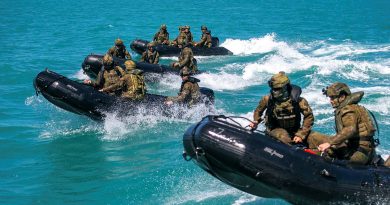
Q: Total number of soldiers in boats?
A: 12